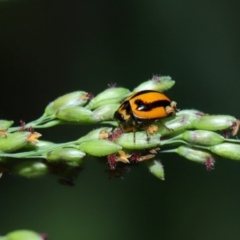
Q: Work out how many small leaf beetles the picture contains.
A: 1